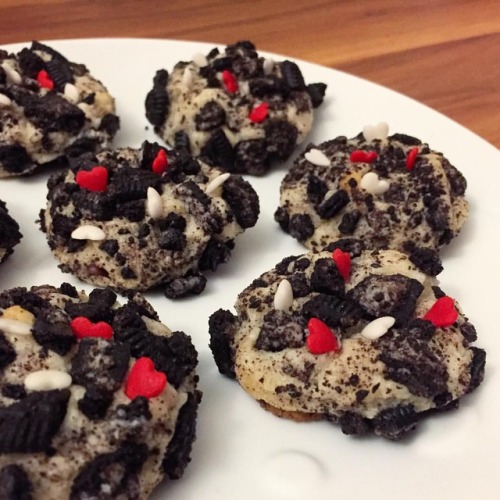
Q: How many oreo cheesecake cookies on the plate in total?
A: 7